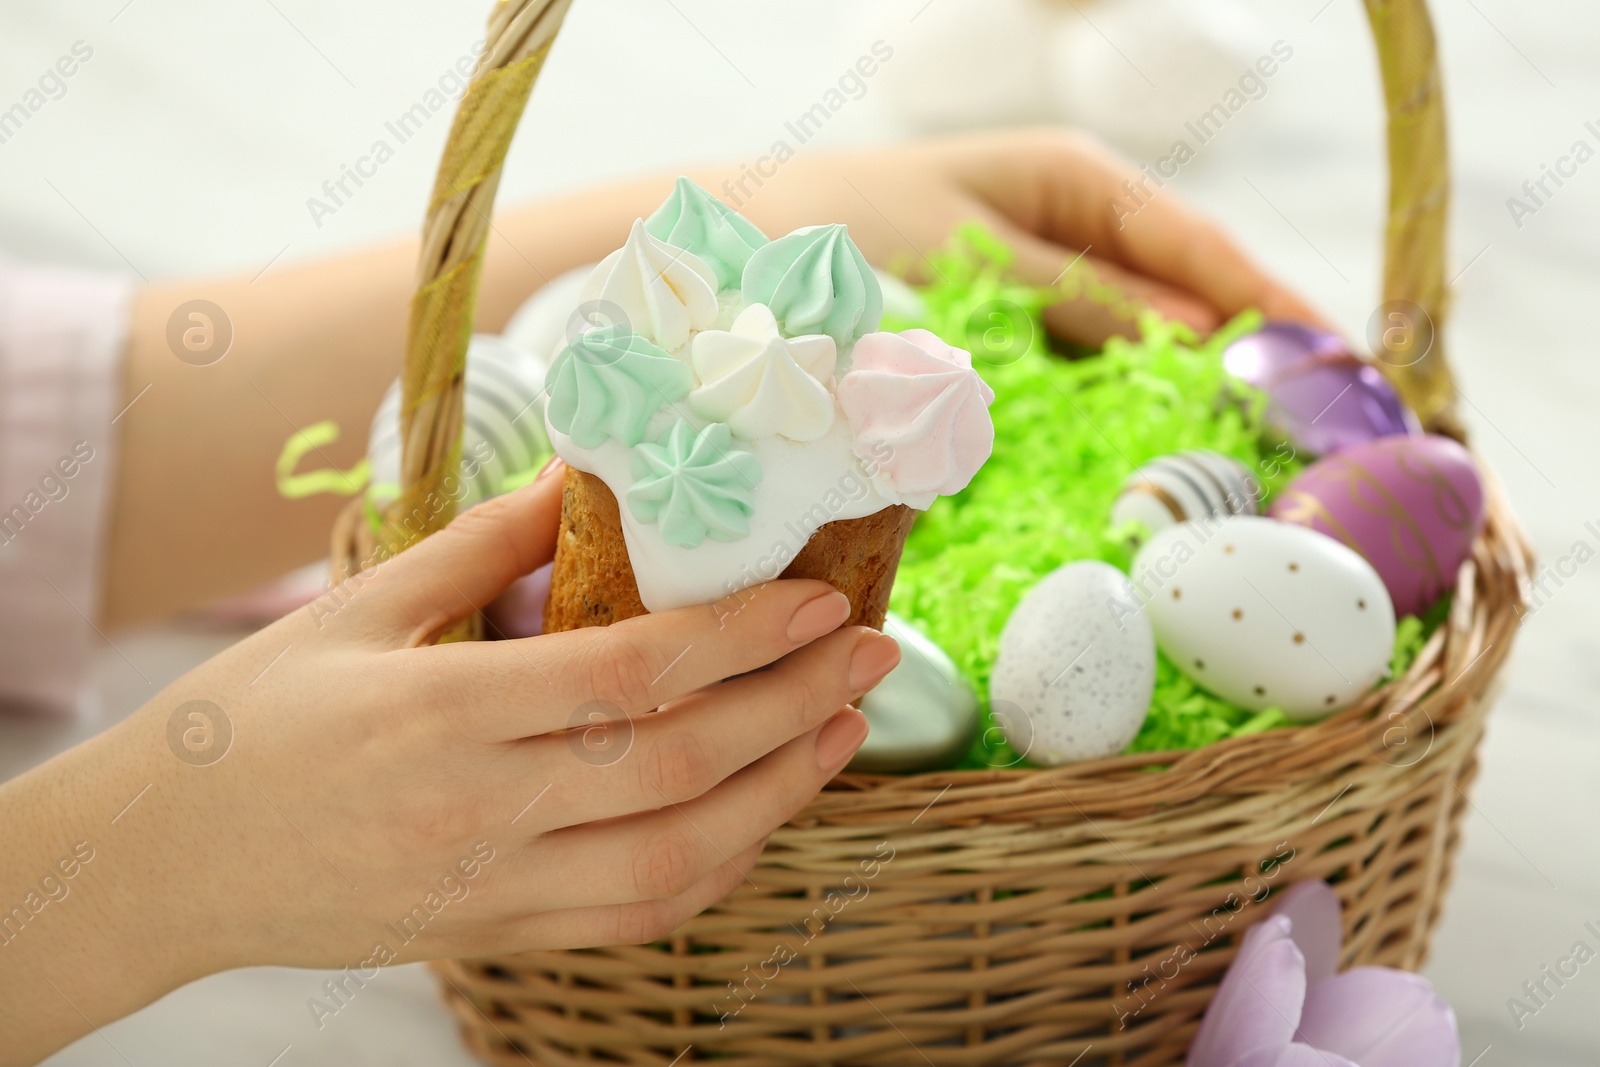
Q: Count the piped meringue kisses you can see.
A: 7